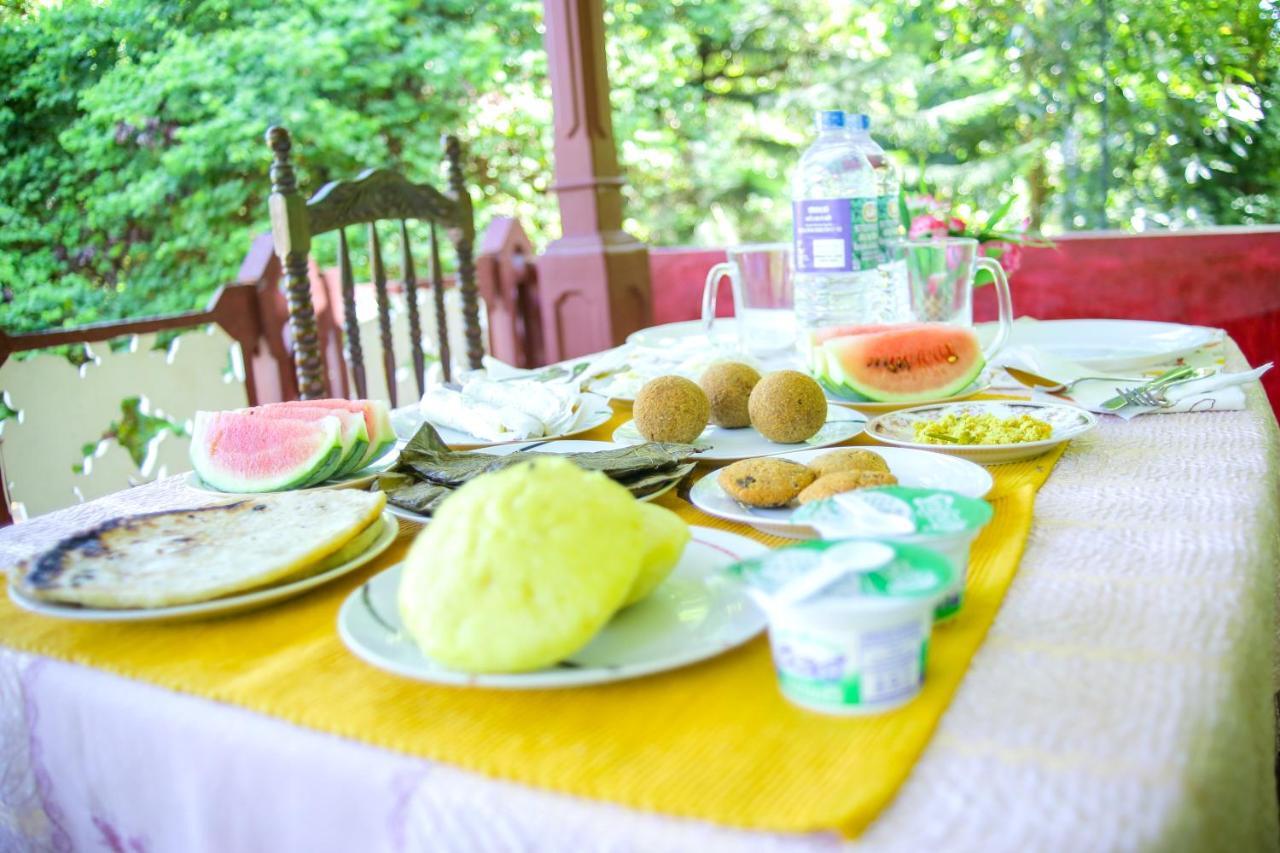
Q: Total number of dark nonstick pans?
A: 0